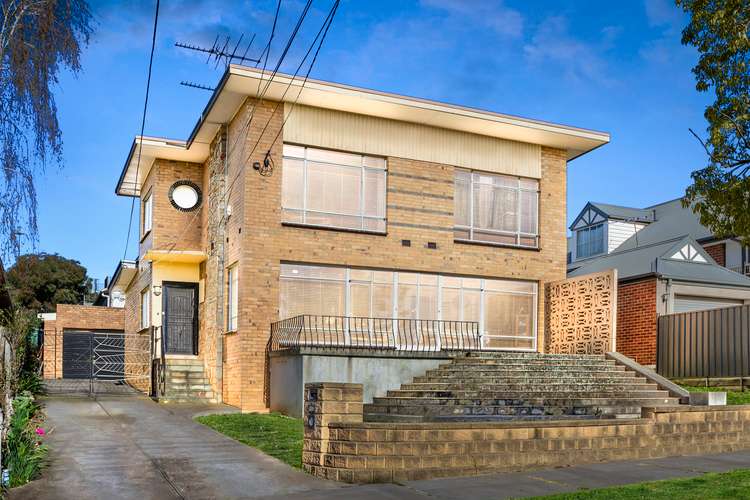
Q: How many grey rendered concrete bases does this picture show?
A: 1